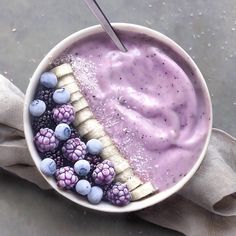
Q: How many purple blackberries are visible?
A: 6